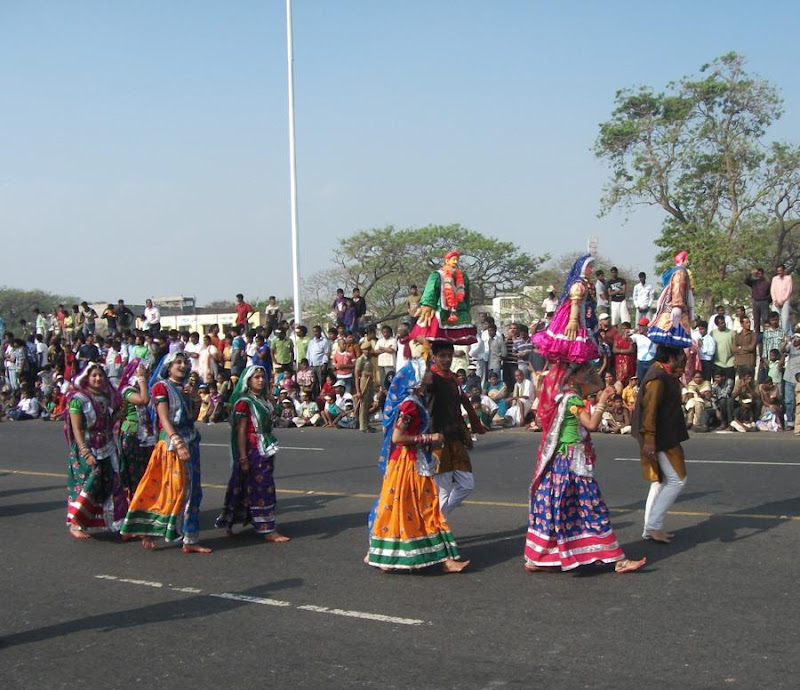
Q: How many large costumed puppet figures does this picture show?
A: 3